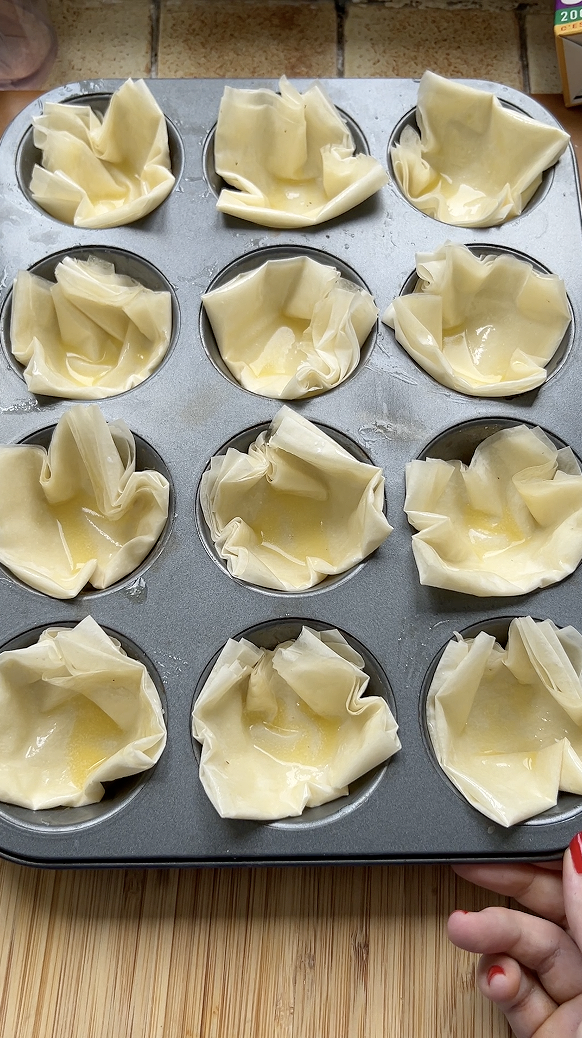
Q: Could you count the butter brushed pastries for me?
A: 12